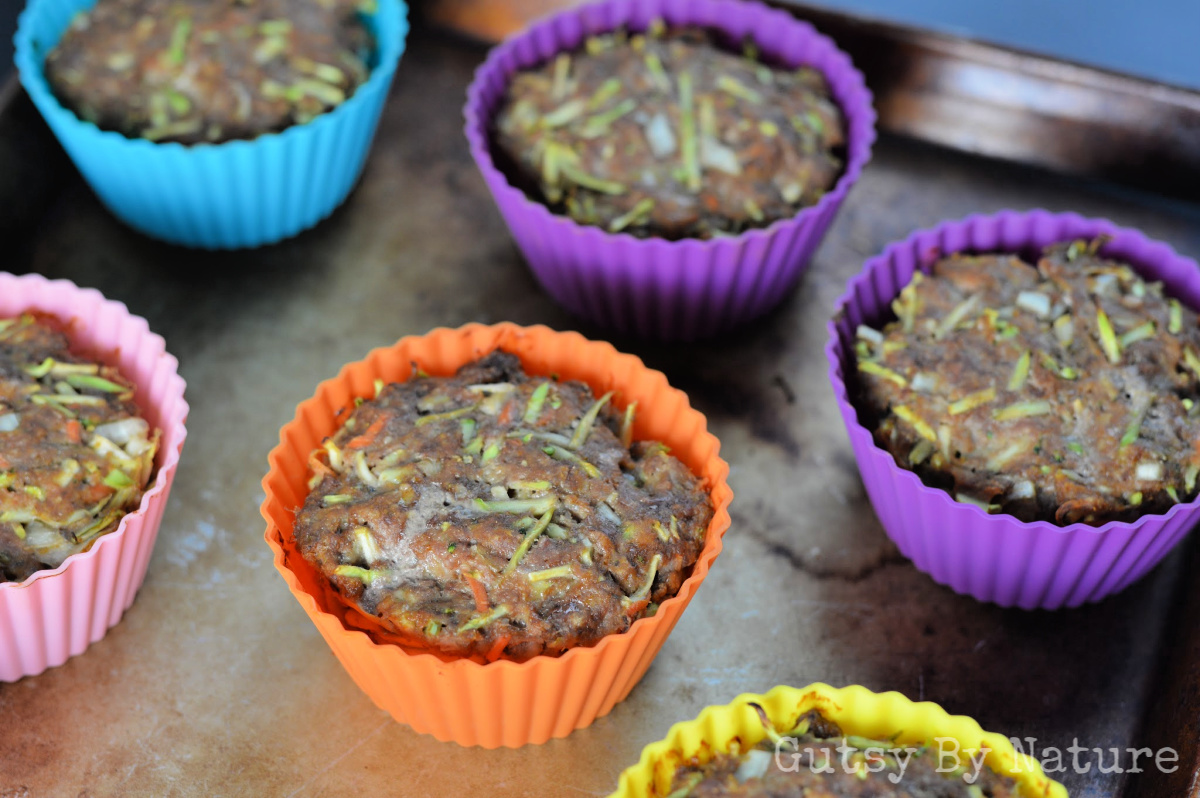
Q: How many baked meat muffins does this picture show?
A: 6